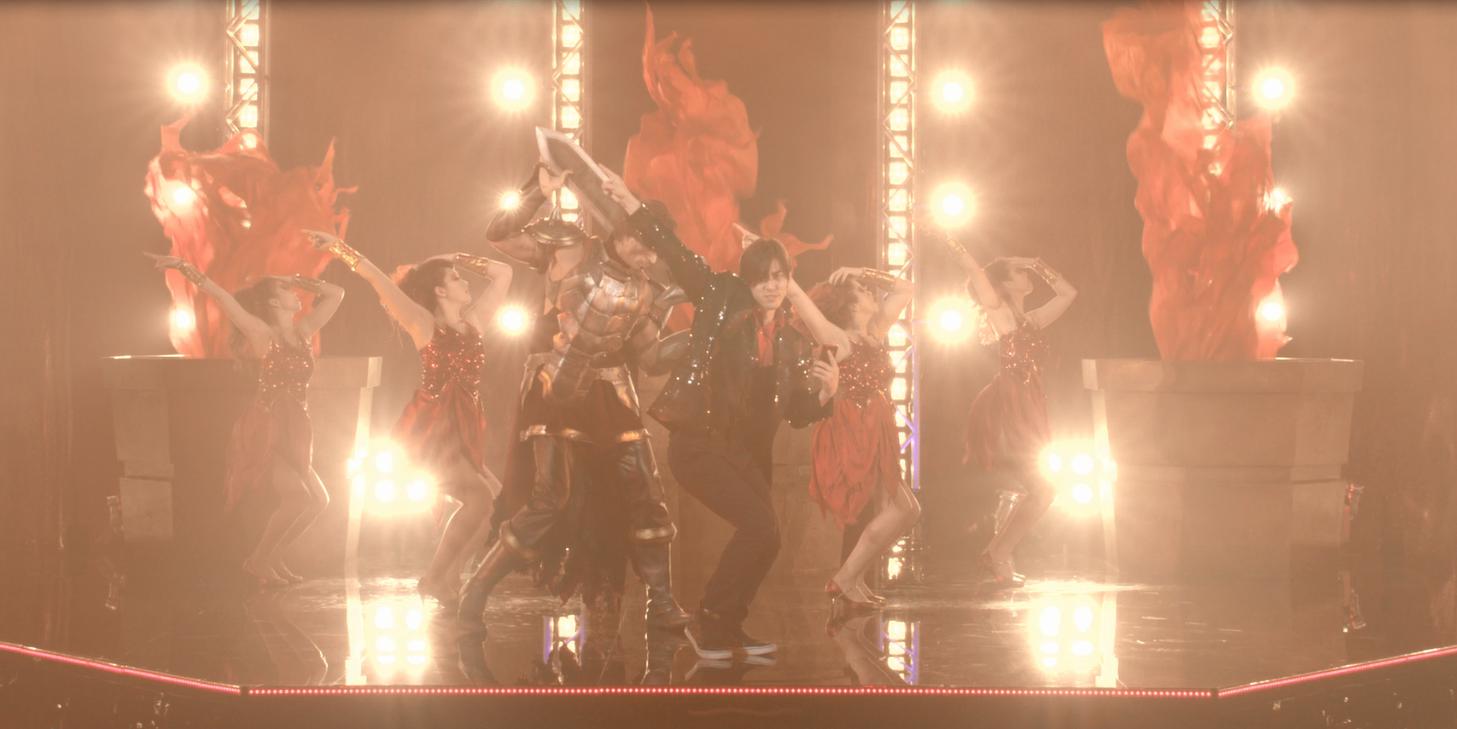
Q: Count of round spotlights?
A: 12